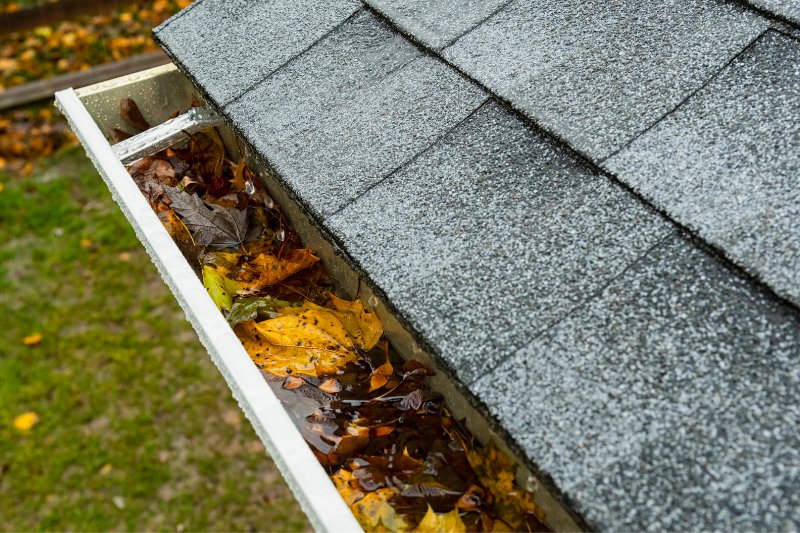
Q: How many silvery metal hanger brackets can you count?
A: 1